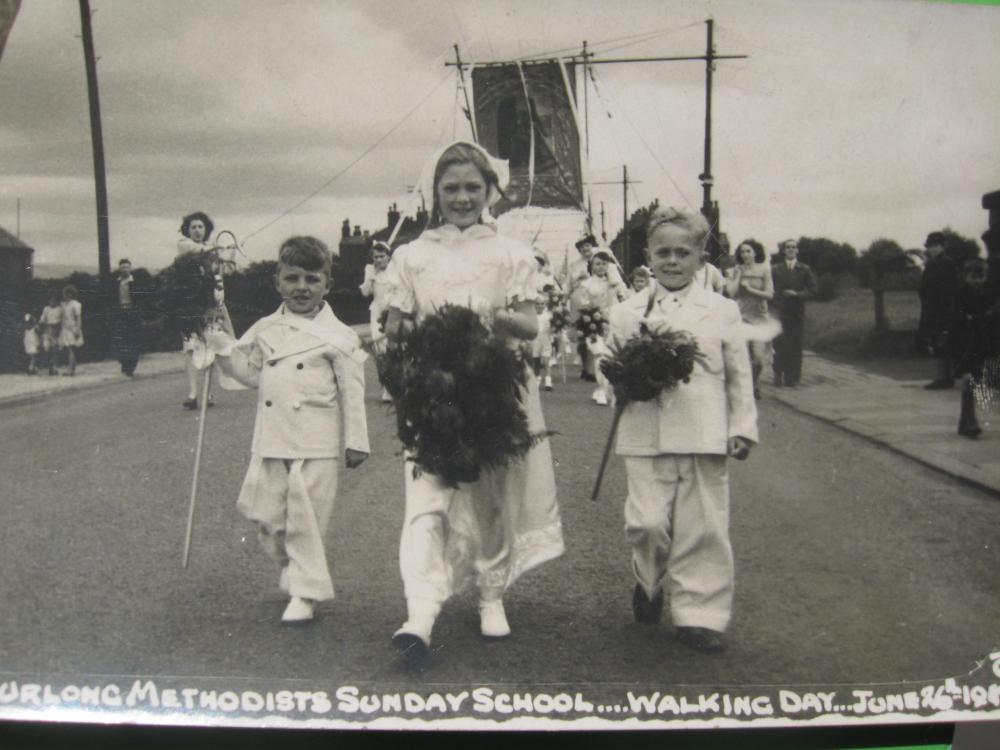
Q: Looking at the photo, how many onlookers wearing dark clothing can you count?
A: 4